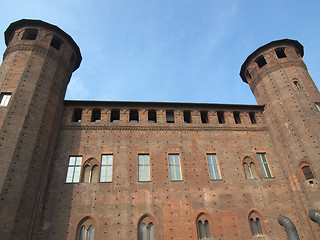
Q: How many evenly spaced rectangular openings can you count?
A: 11